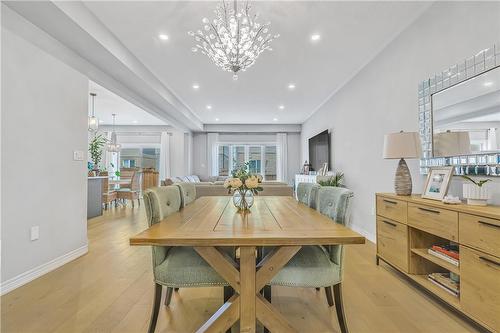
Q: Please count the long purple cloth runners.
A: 0